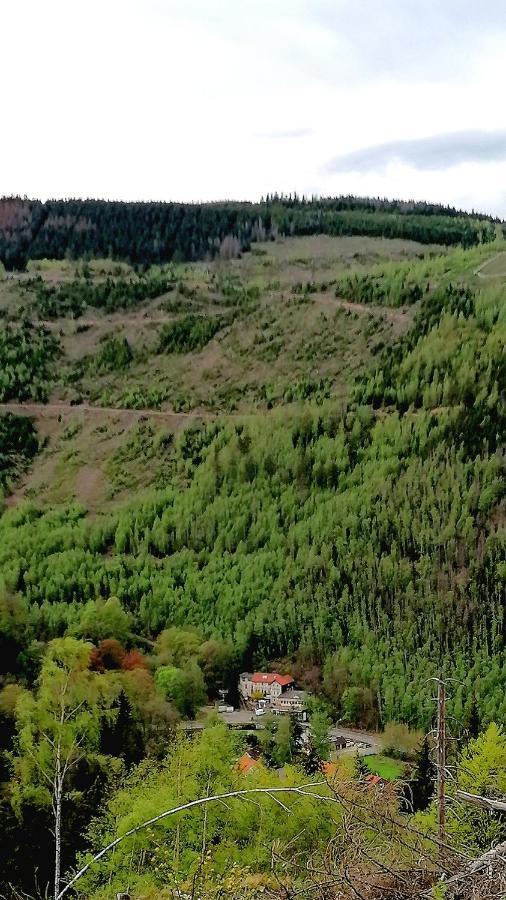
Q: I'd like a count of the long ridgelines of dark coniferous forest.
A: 1